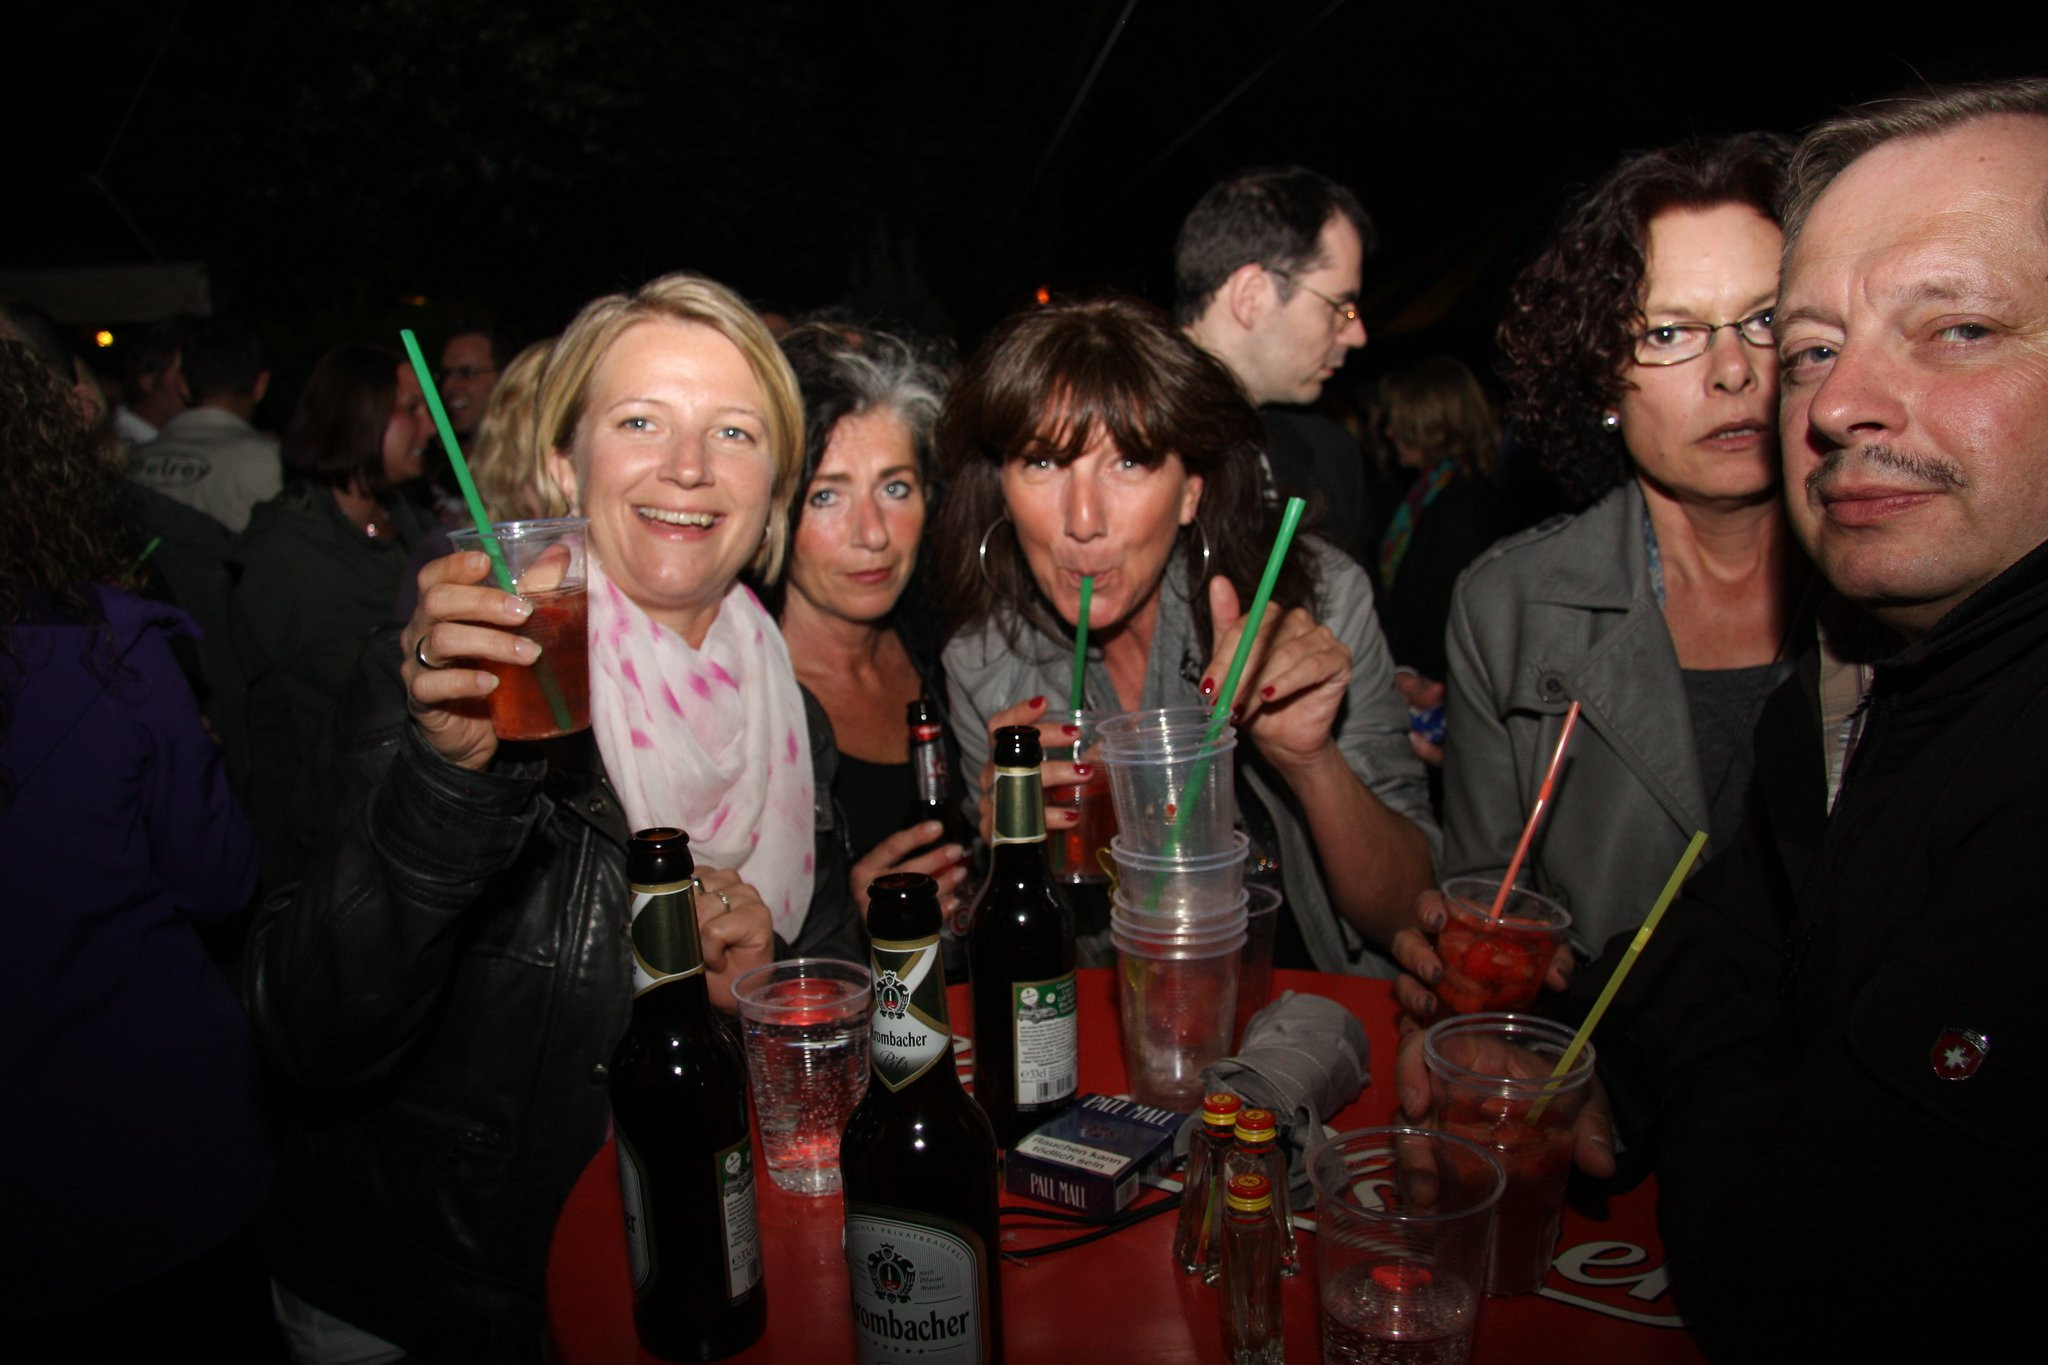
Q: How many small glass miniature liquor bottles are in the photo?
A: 3